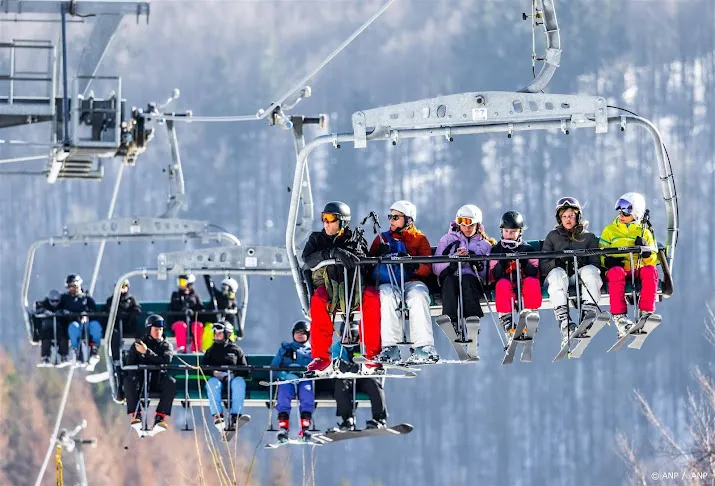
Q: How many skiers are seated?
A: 15